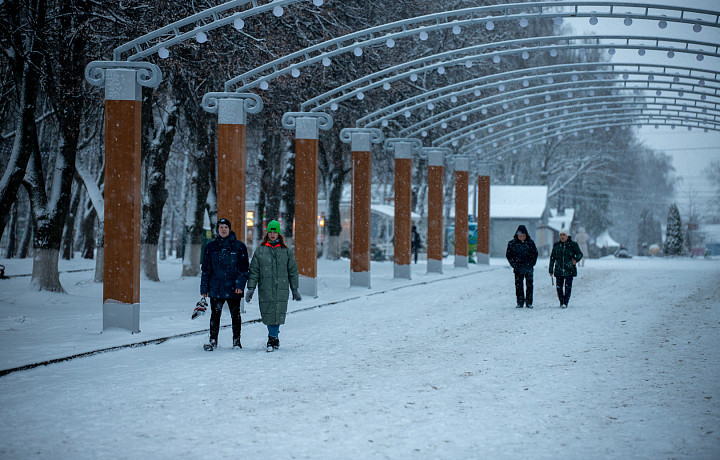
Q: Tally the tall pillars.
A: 8